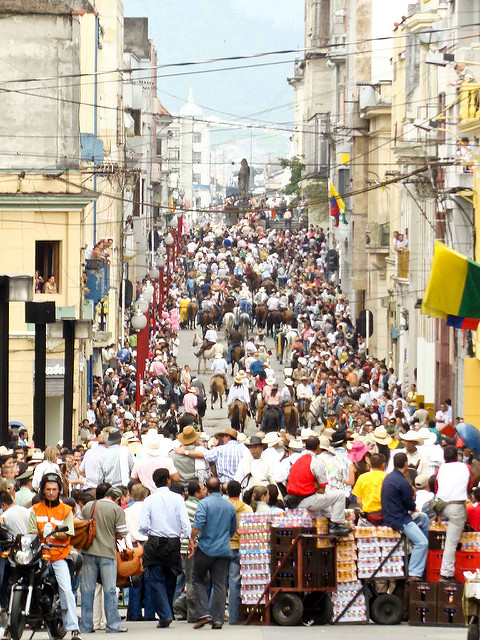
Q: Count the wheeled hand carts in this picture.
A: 2